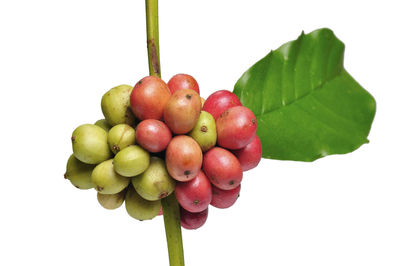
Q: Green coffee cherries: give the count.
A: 11